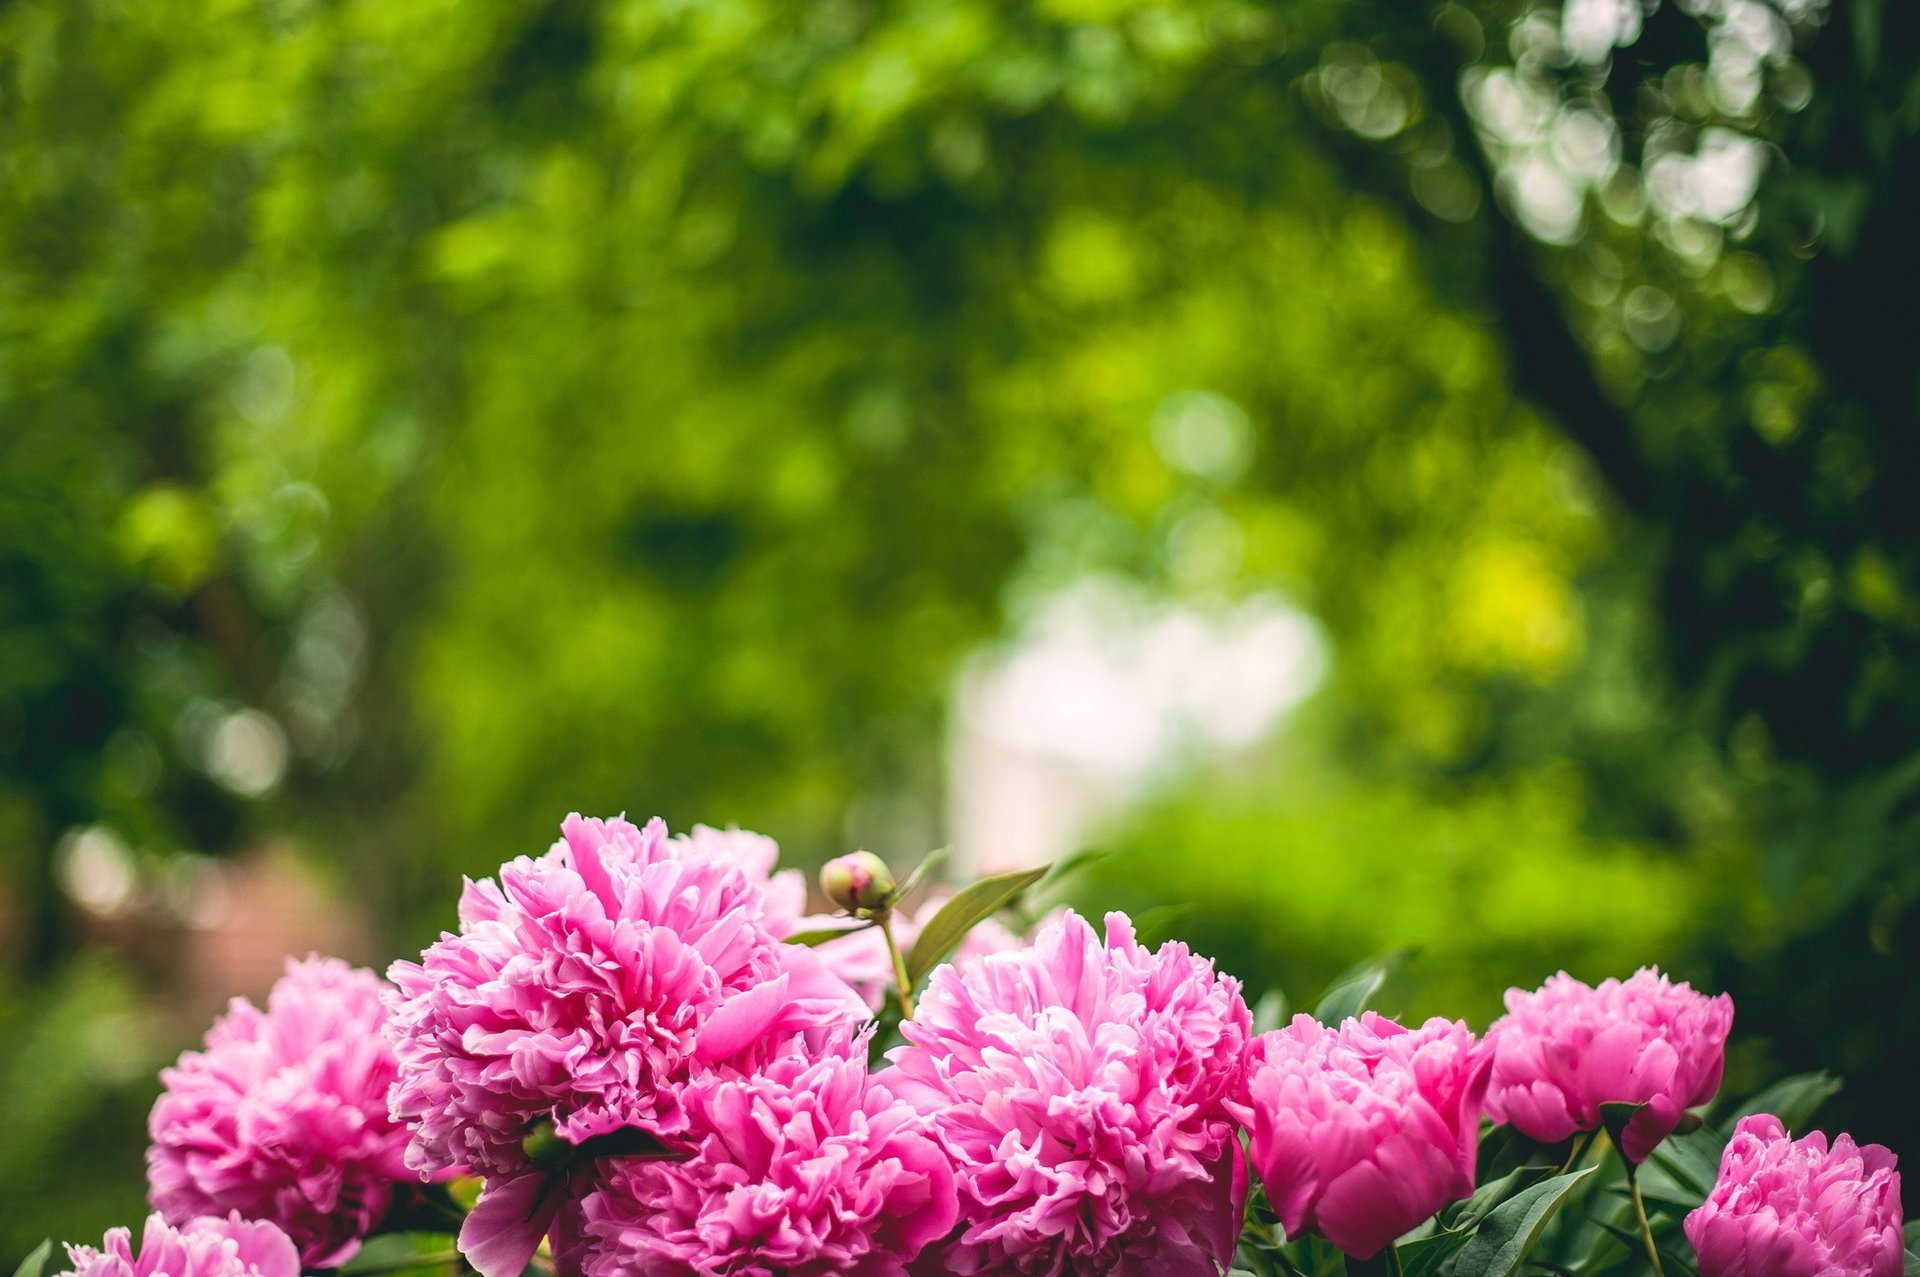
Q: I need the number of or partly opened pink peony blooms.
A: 8